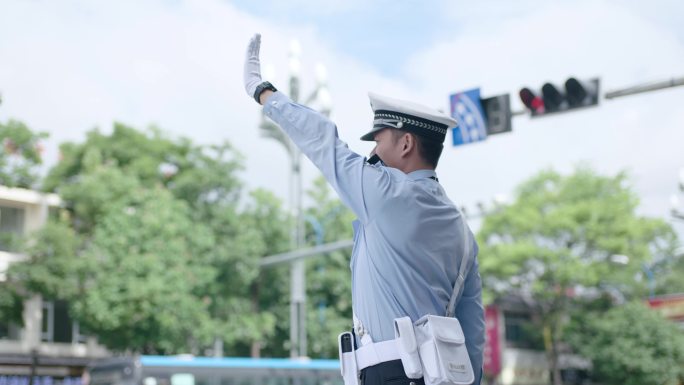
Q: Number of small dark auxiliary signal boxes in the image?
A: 1